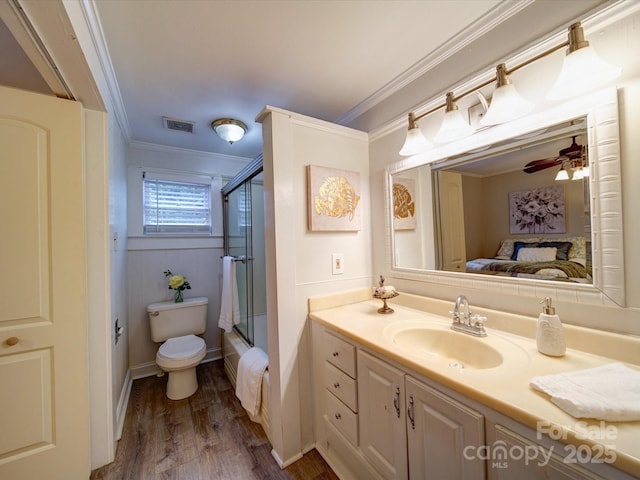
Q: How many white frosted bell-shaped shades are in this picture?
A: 4